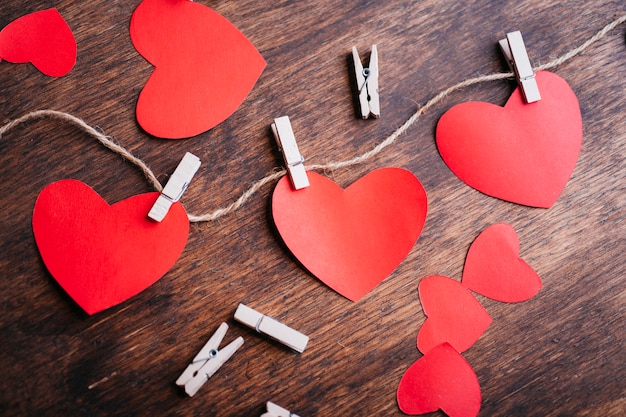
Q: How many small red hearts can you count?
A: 4